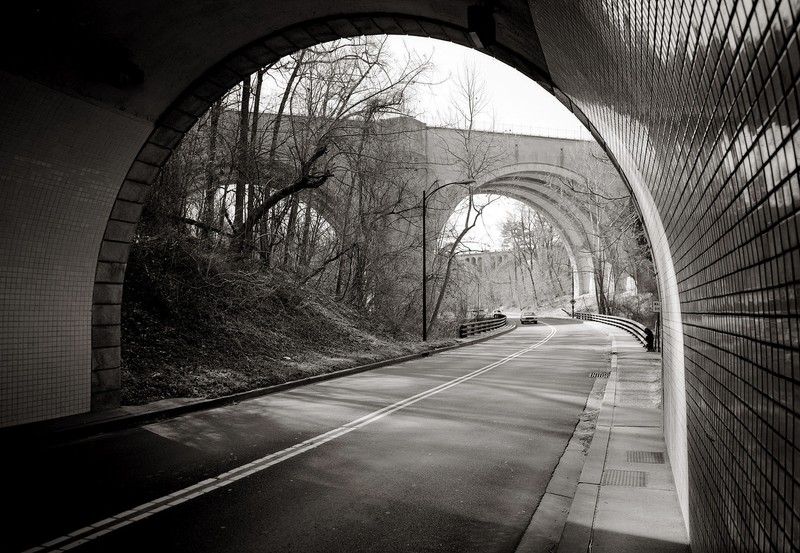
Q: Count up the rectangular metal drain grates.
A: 3